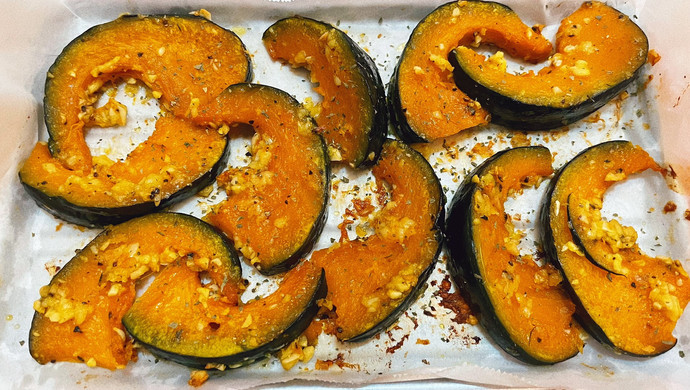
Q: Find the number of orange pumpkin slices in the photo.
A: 11